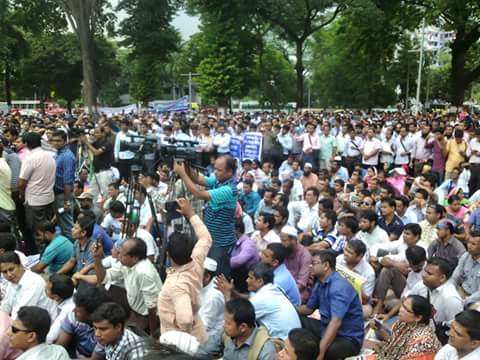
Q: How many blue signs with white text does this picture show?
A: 2